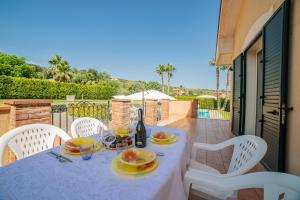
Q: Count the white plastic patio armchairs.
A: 4